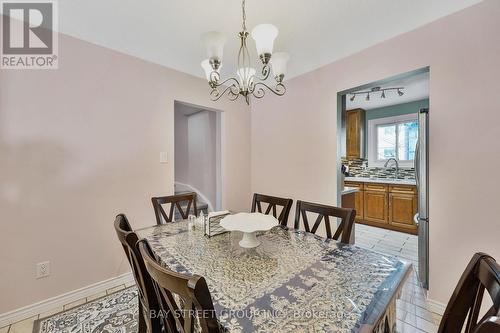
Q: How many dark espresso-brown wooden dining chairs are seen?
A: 6